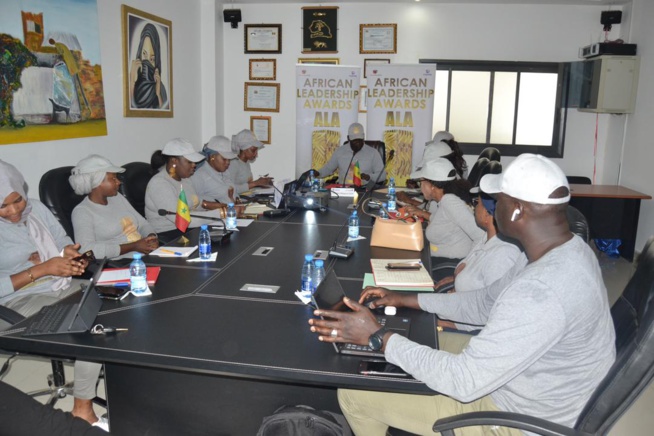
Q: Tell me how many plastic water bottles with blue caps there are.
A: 11